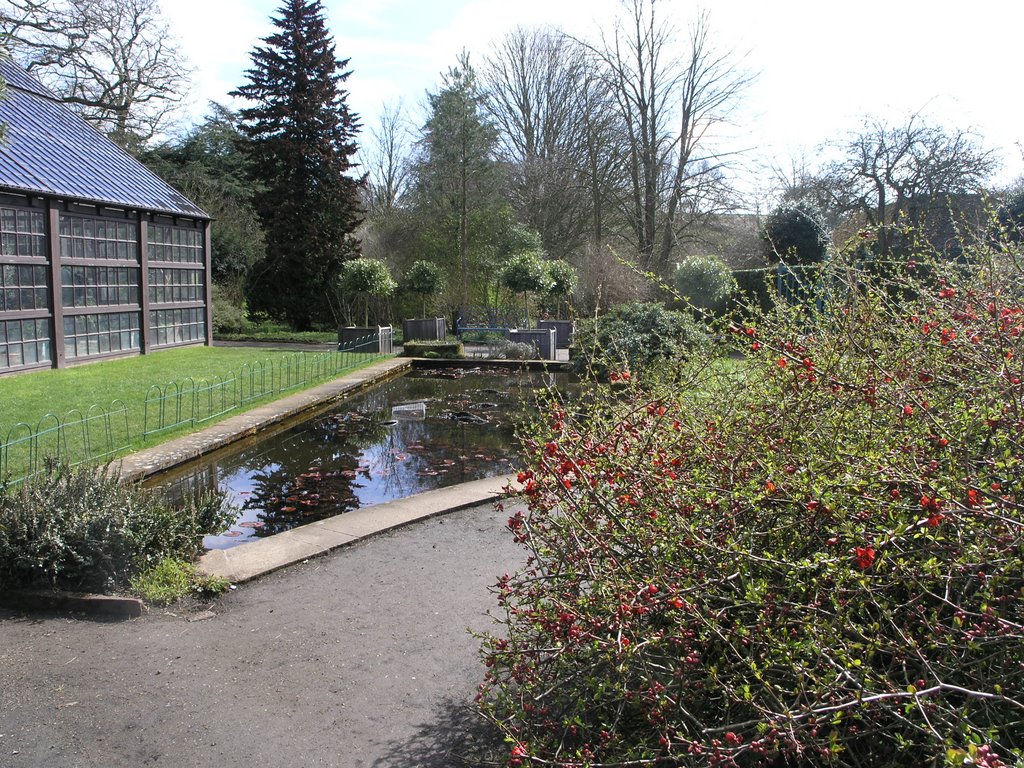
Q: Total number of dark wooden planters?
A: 4